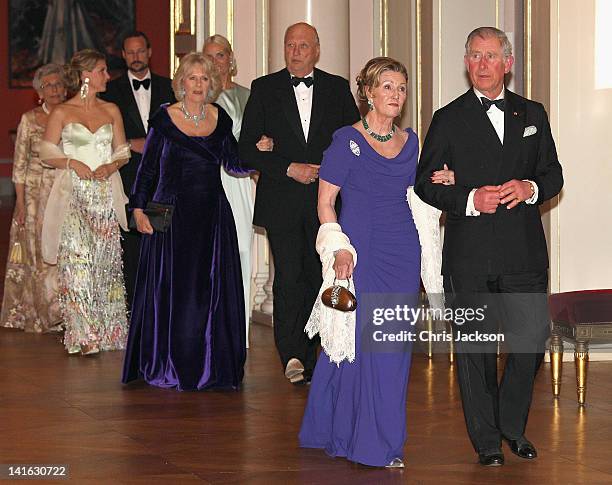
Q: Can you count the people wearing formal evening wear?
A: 8